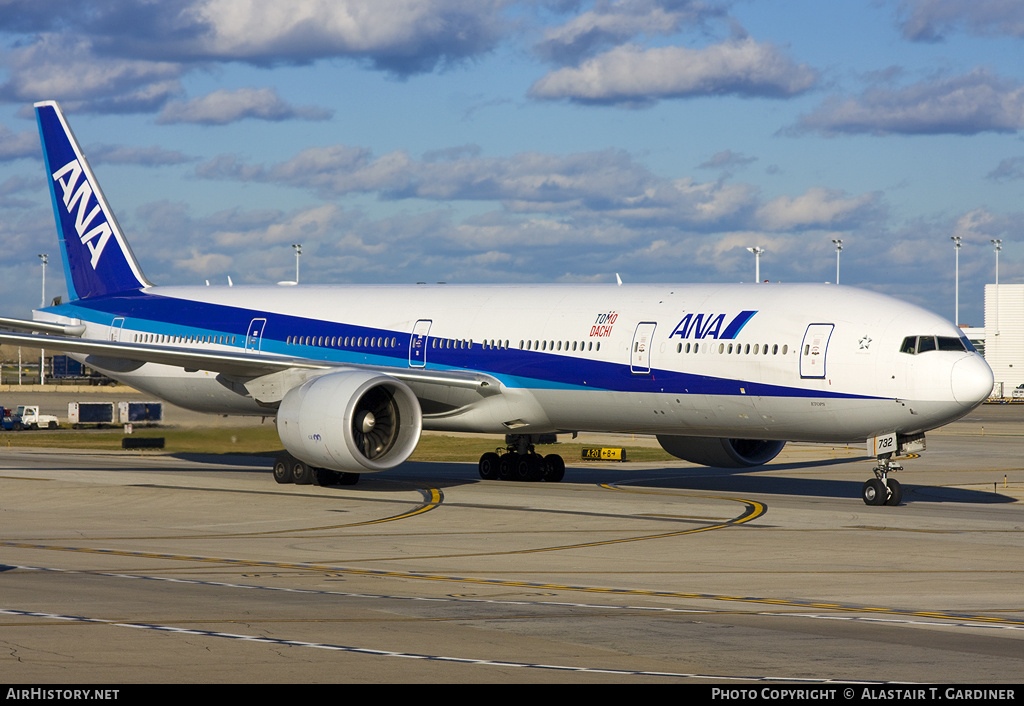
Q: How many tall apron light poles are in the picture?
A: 6